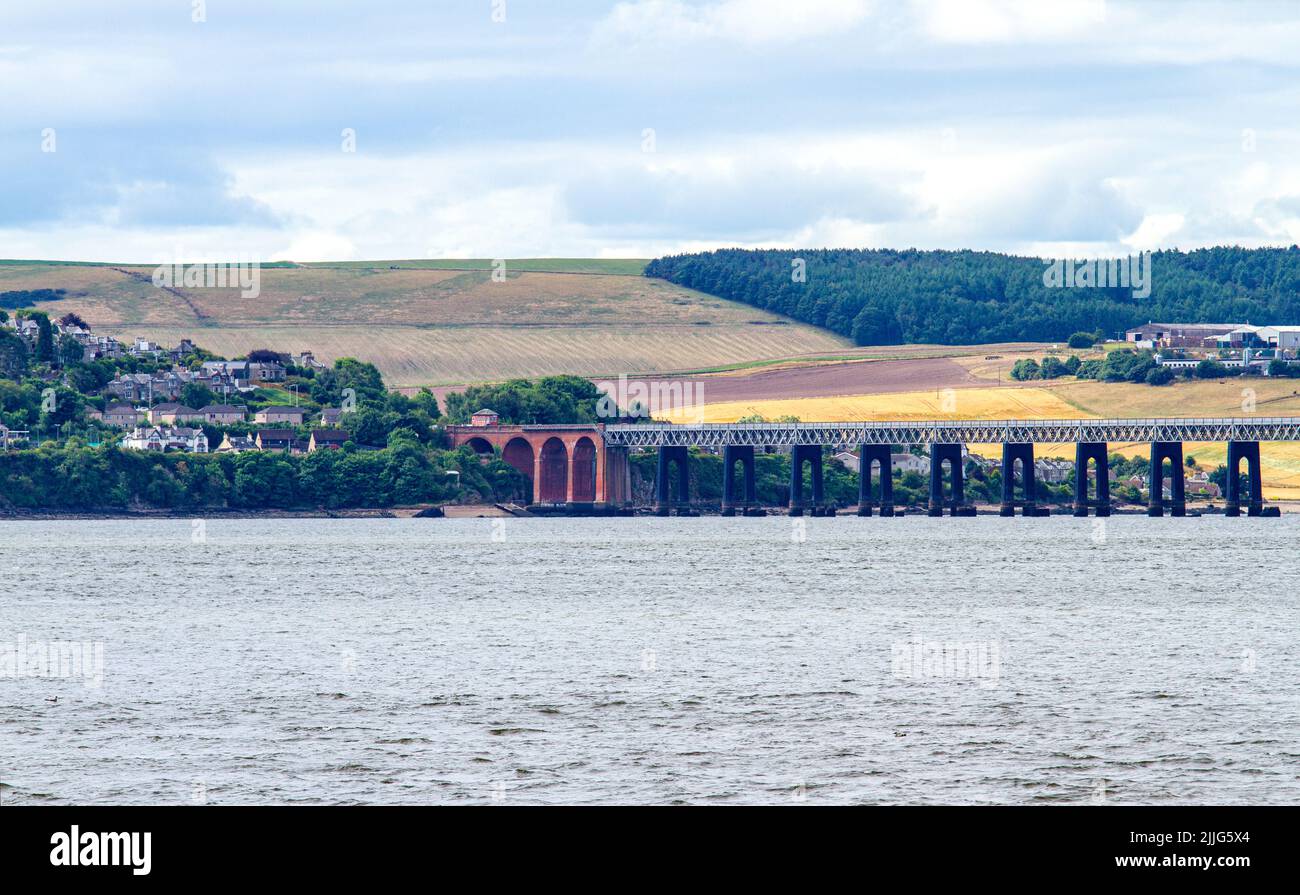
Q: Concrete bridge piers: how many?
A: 9